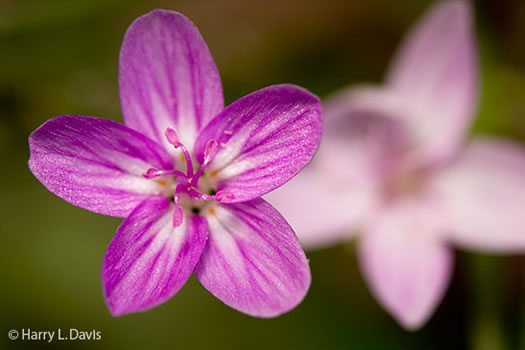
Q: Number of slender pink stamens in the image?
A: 5